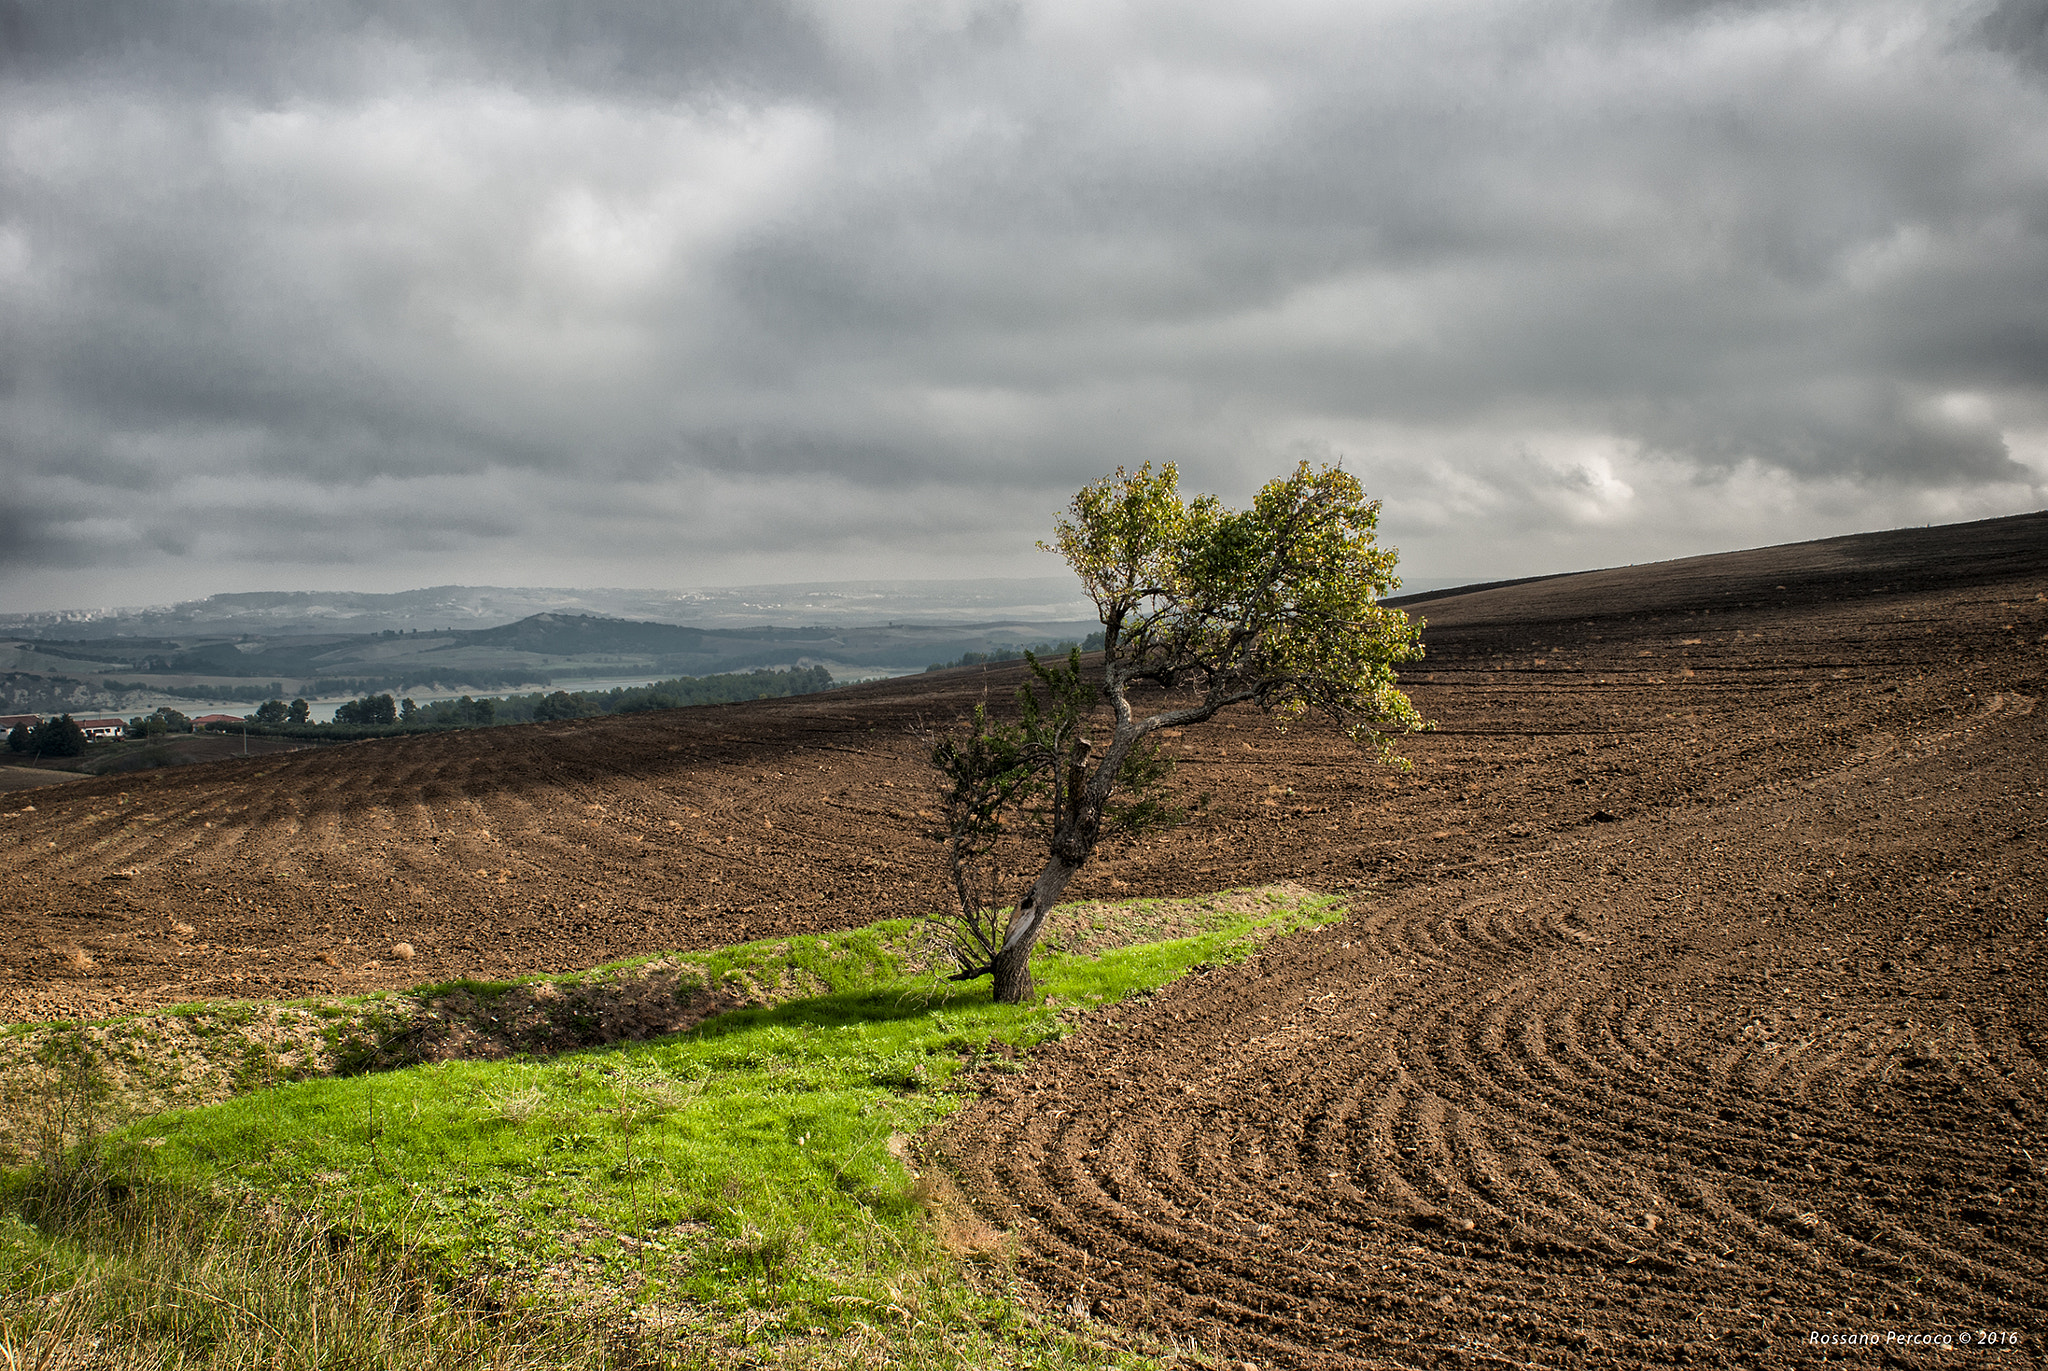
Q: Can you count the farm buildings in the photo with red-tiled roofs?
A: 3